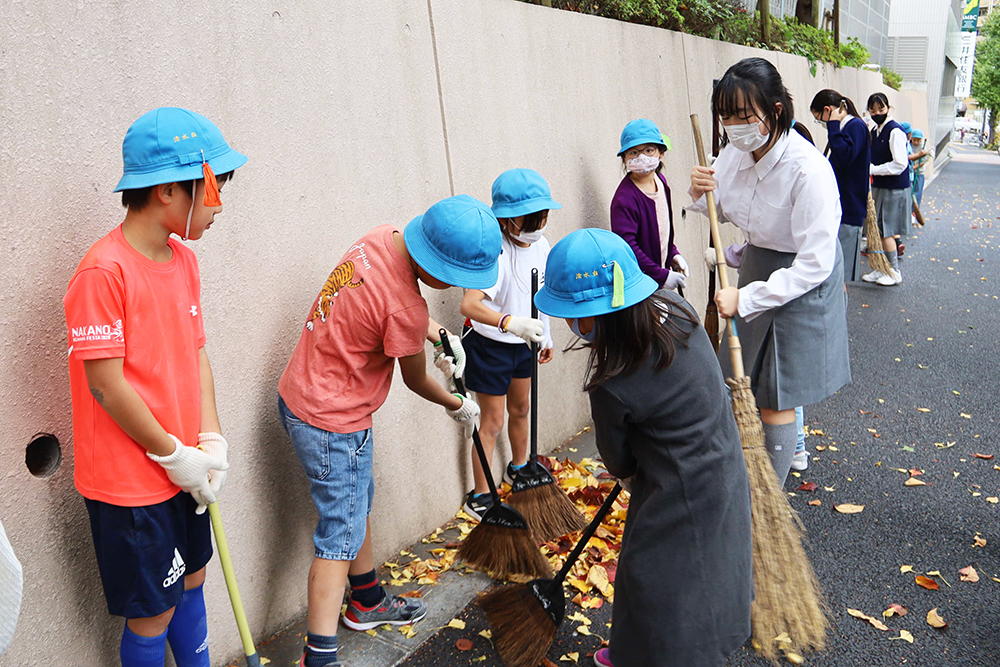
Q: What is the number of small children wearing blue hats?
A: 7